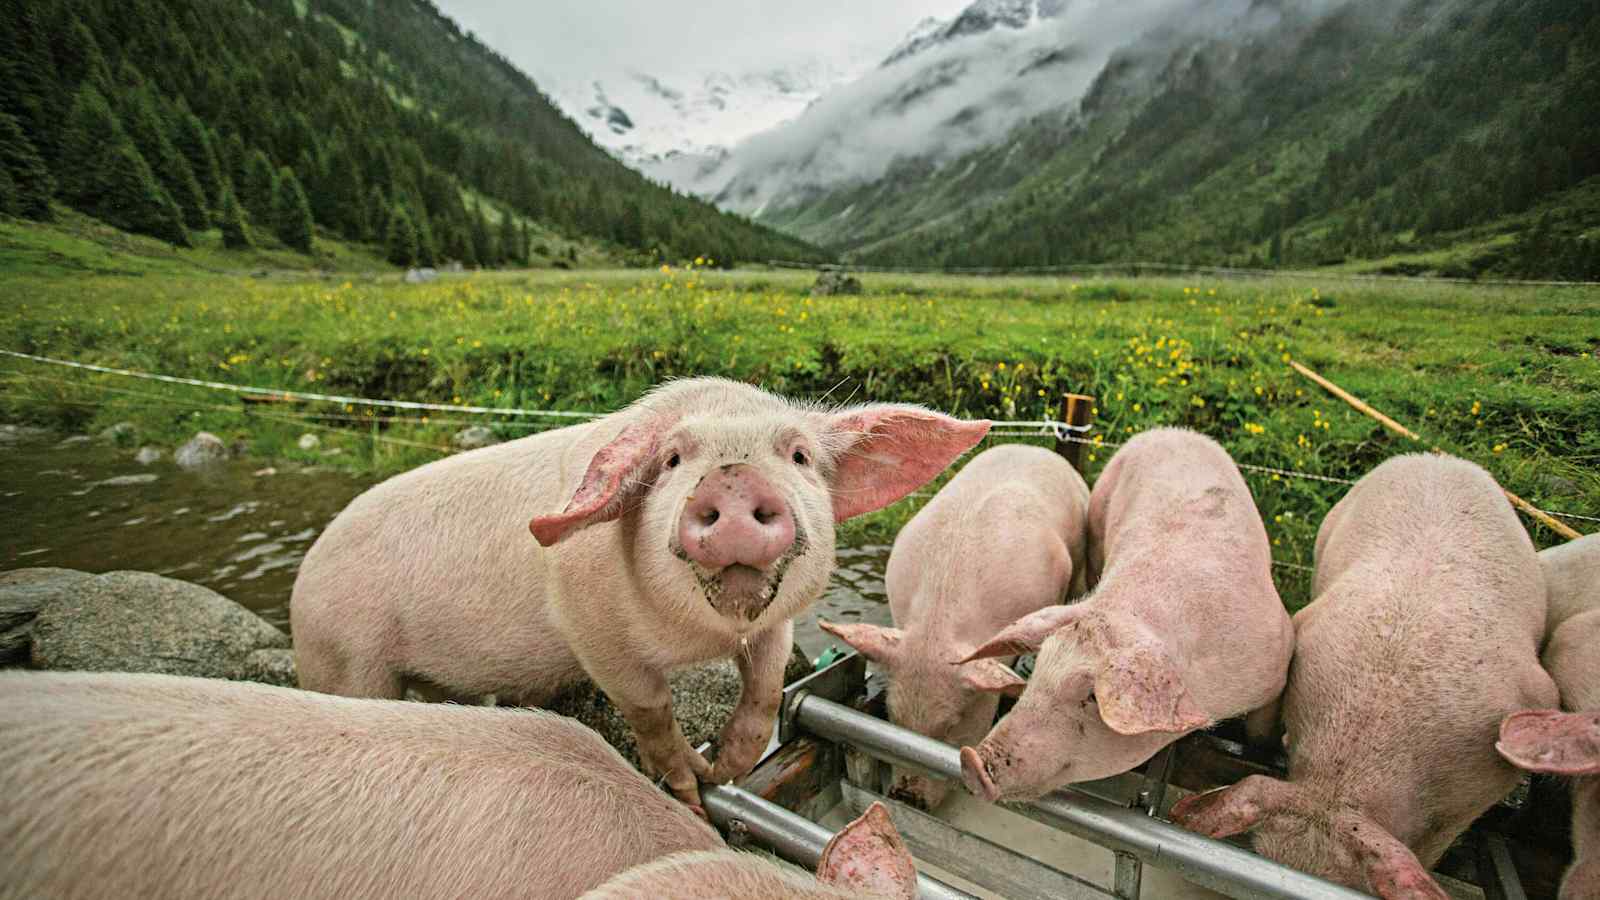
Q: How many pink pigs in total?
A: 7